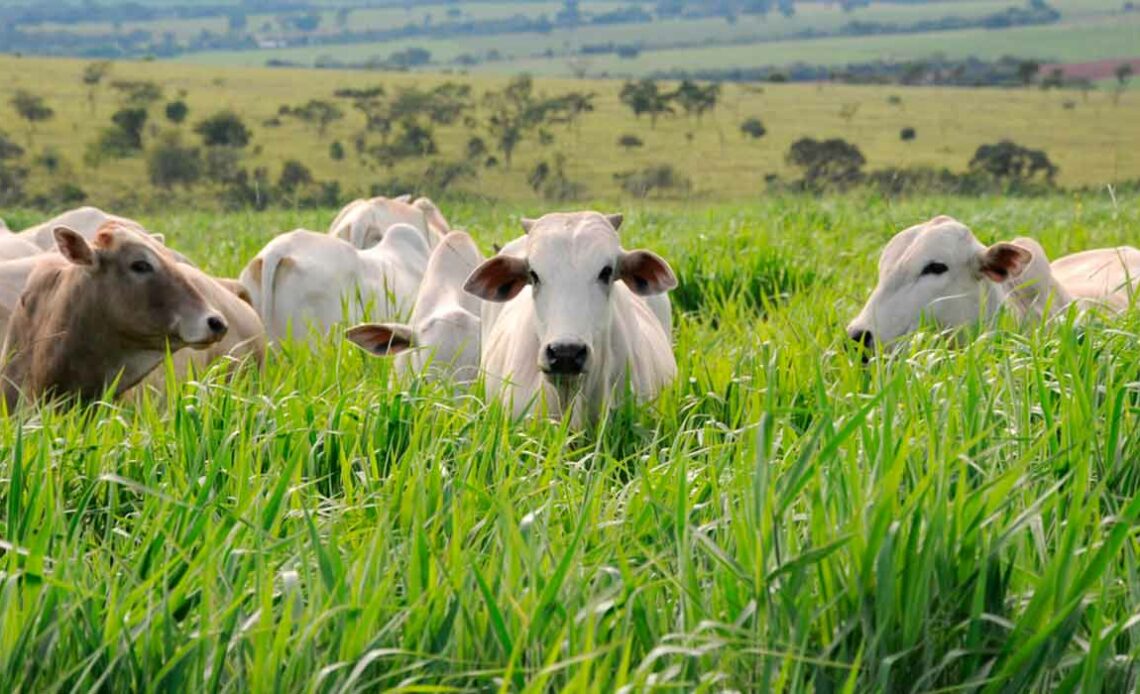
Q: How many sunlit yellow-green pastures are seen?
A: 1